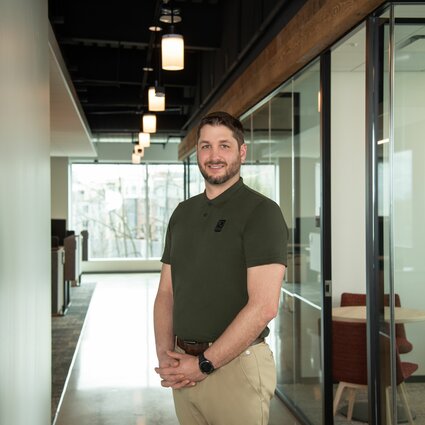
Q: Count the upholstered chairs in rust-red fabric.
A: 2